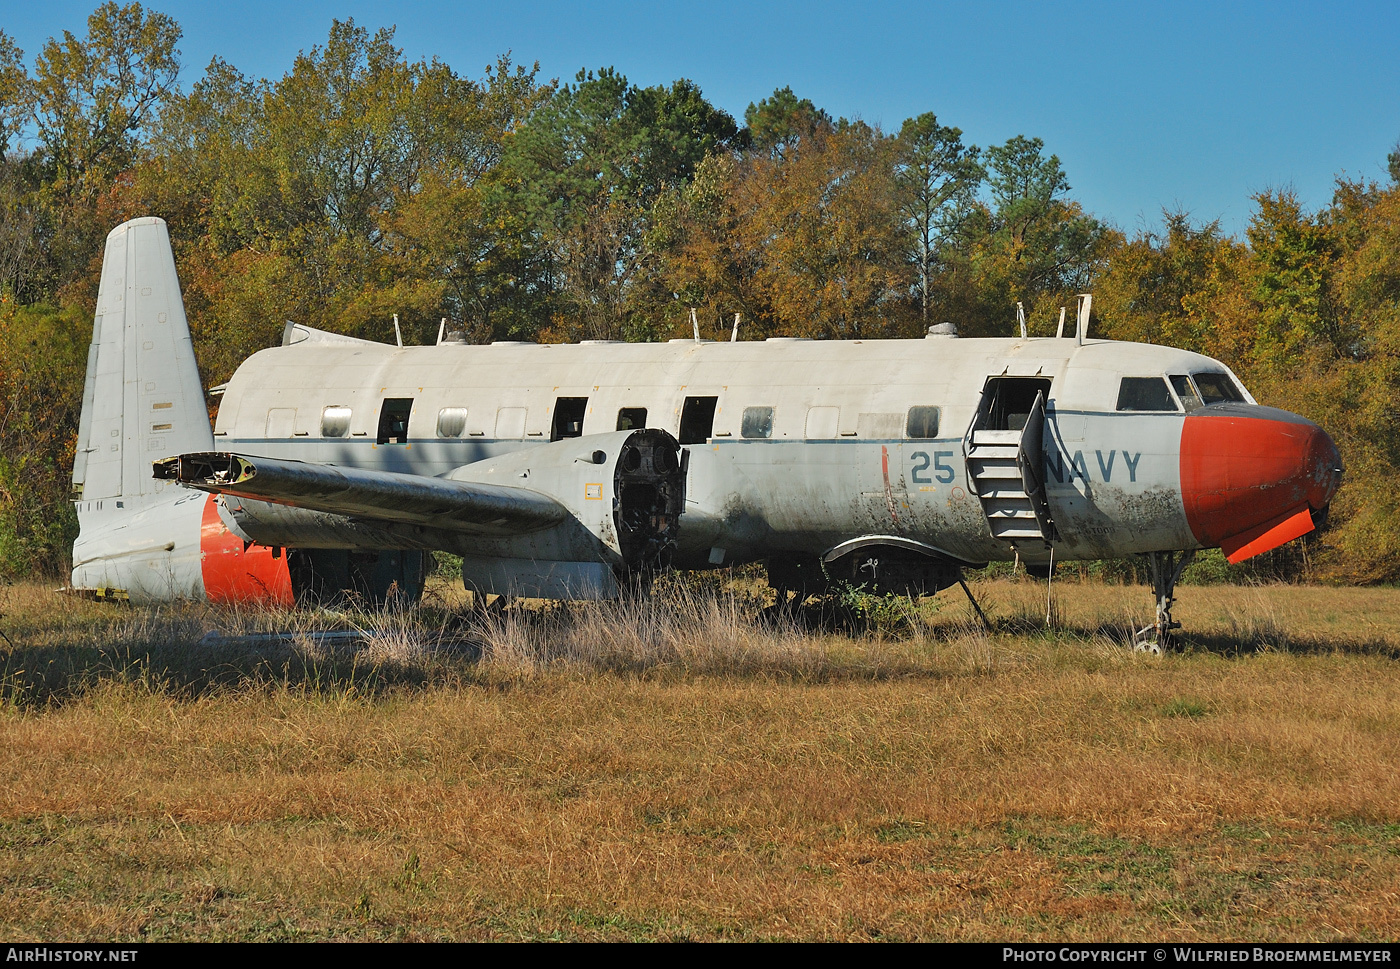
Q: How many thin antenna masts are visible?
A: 7